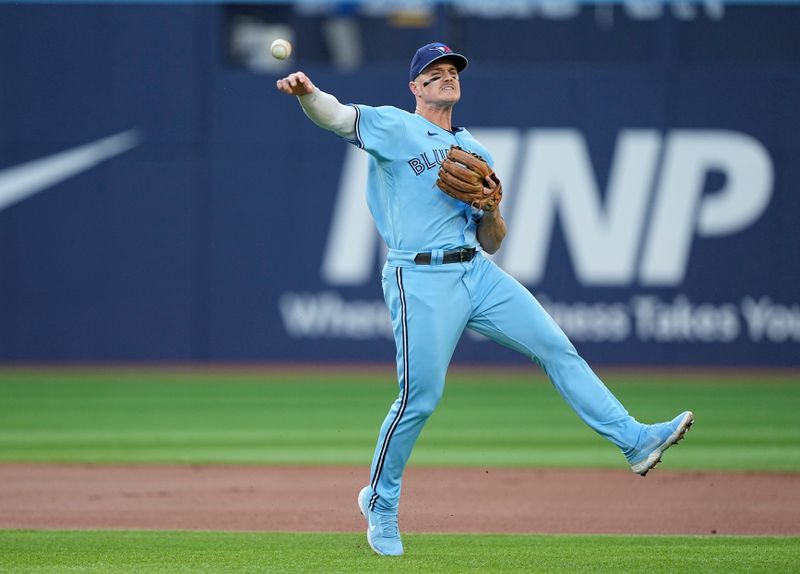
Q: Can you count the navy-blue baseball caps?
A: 1